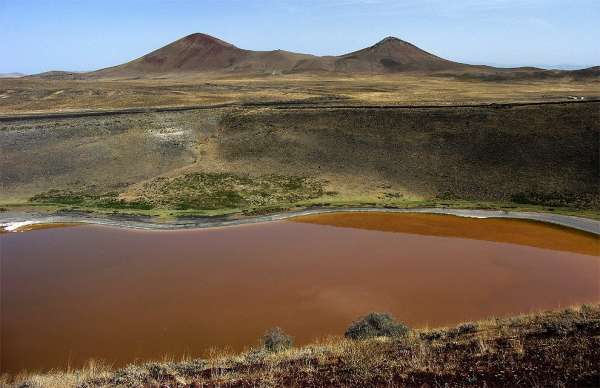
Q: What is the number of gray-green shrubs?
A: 2